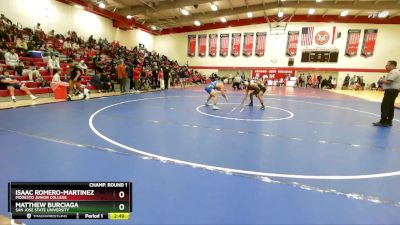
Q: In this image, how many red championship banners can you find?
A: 10